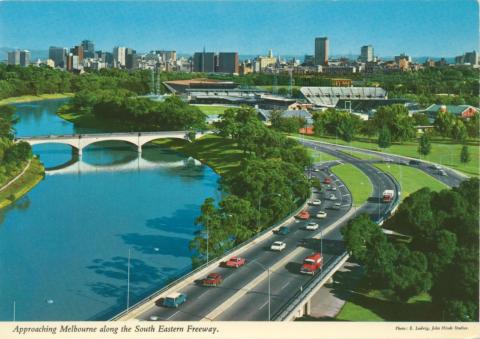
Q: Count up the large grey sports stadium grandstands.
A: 2